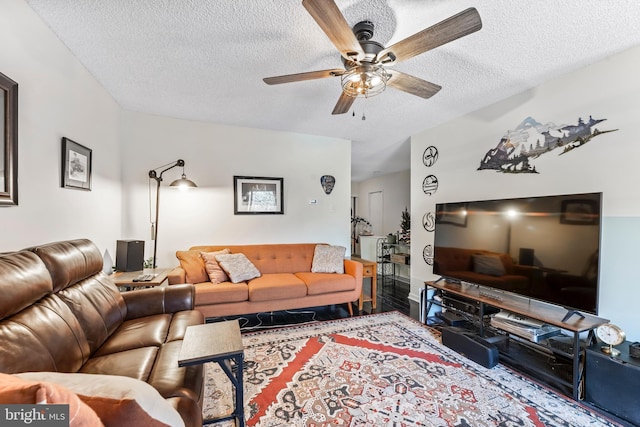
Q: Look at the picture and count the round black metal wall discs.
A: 4